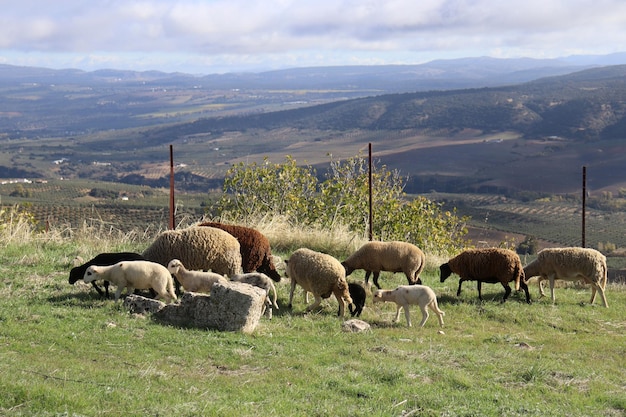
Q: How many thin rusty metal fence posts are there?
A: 3